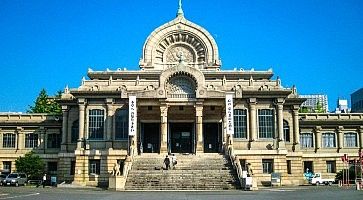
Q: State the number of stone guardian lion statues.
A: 2